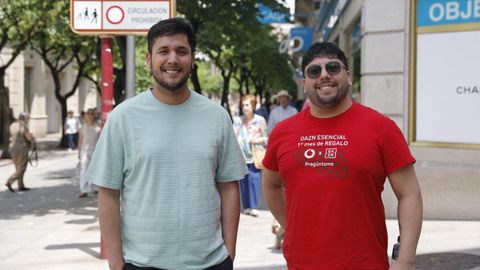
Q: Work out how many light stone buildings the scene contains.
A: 2